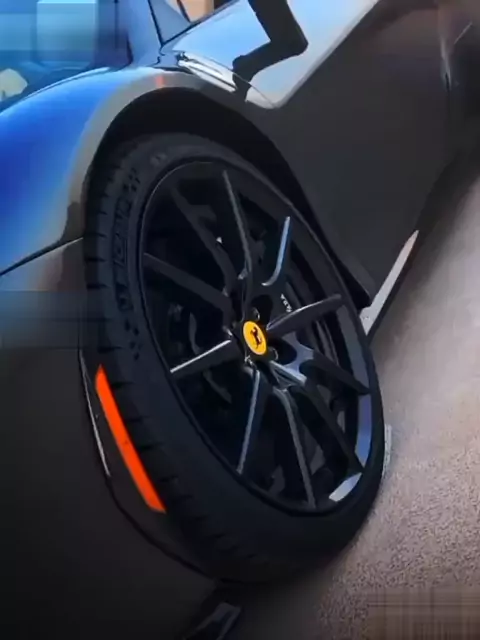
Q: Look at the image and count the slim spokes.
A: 10